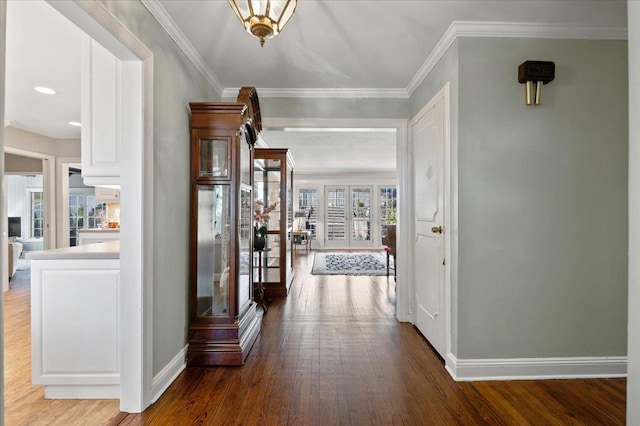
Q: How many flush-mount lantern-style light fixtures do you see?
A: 1